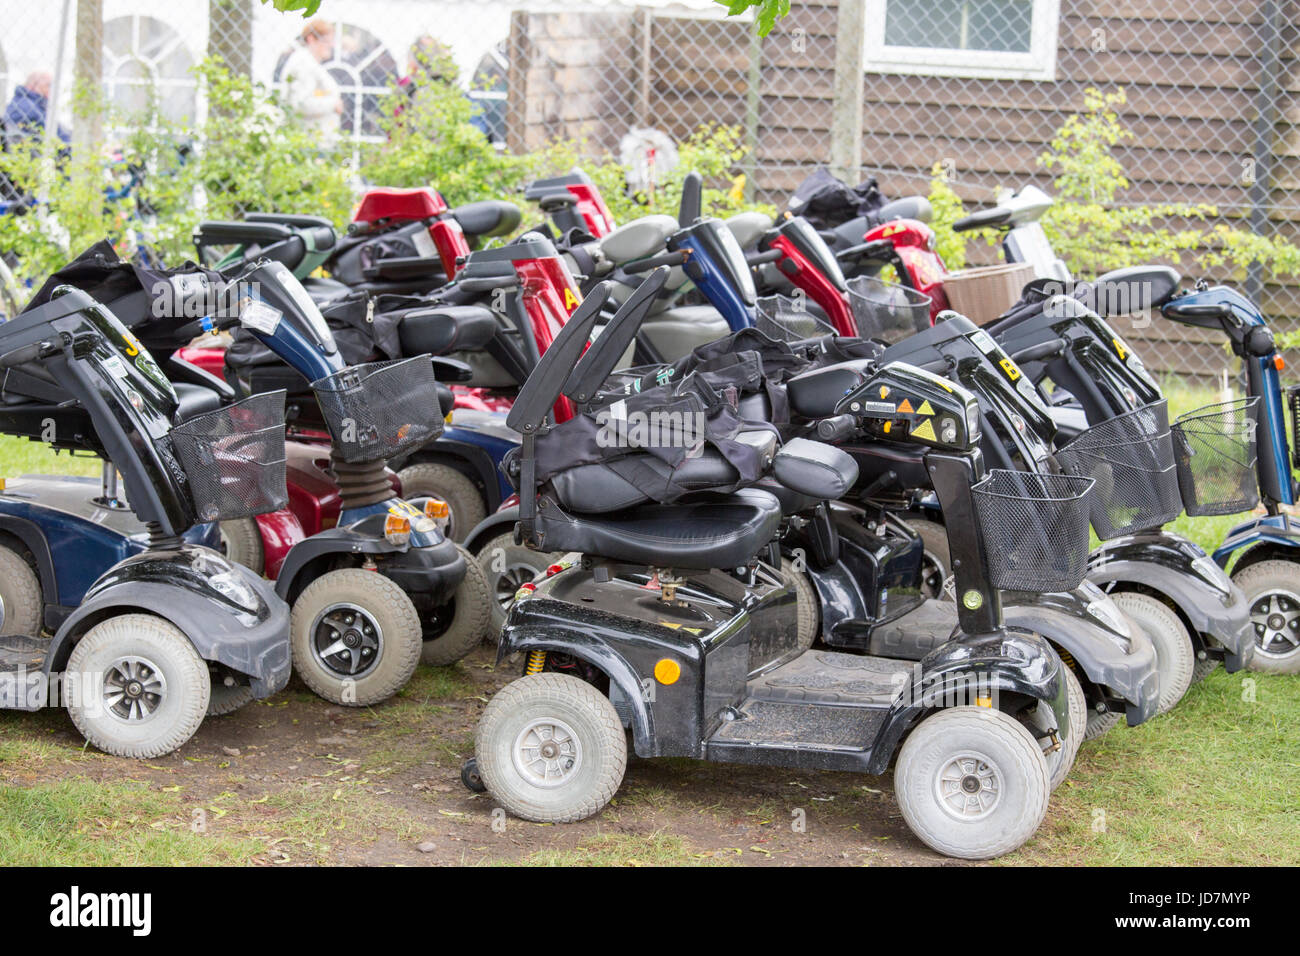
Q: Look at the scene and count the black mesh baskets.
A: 7